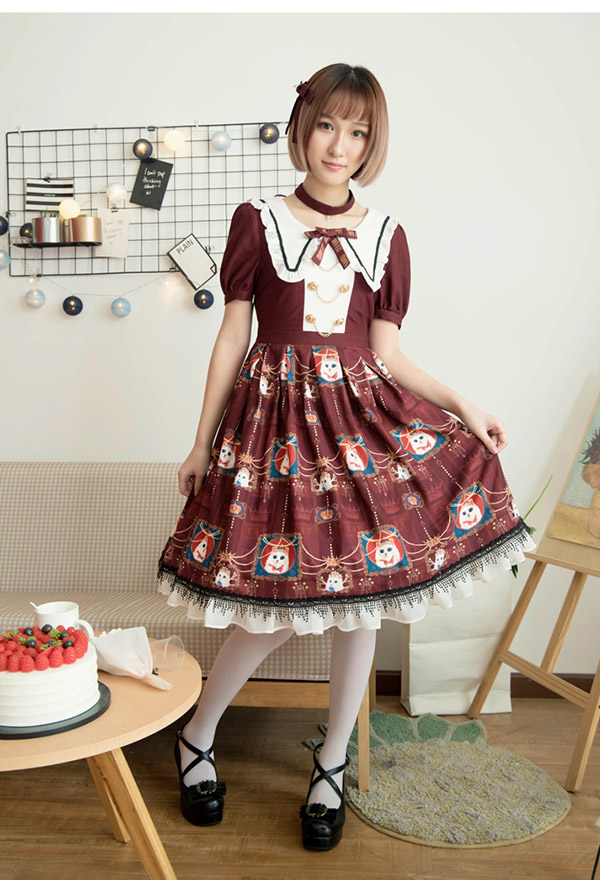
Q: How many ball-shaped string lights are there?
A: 13